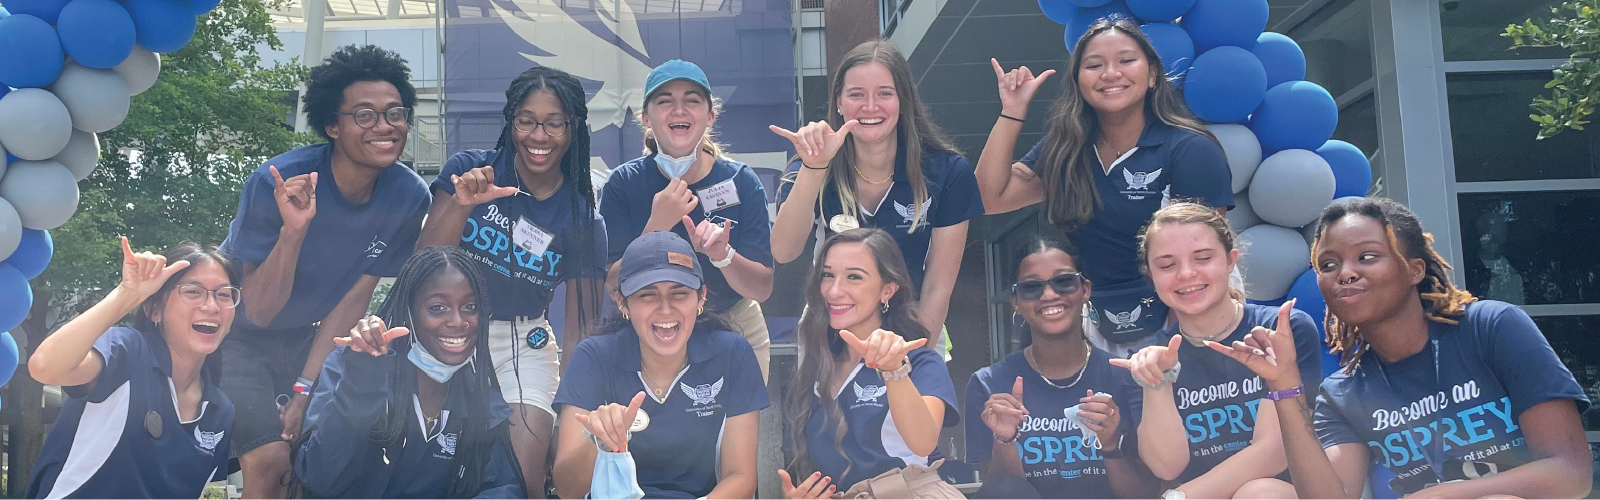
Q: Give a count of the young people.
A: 12